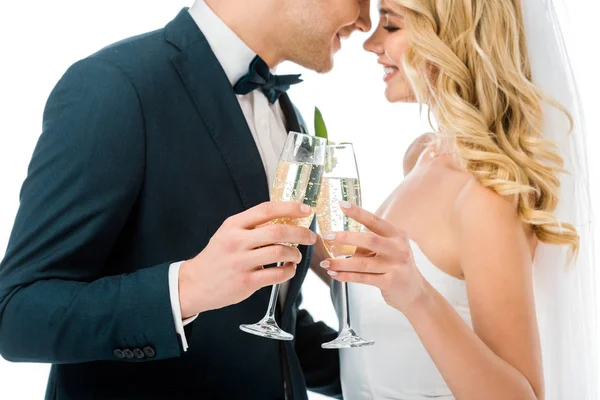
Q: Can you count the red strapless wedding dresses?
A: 0